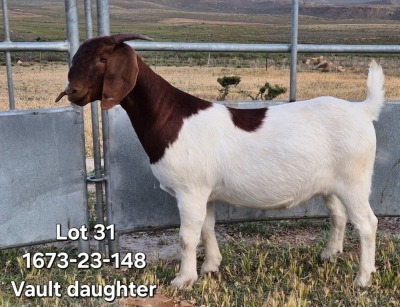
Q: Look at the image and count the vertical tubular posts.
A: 5